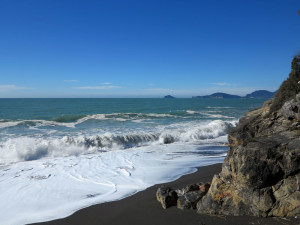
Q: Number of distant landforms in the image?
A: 3